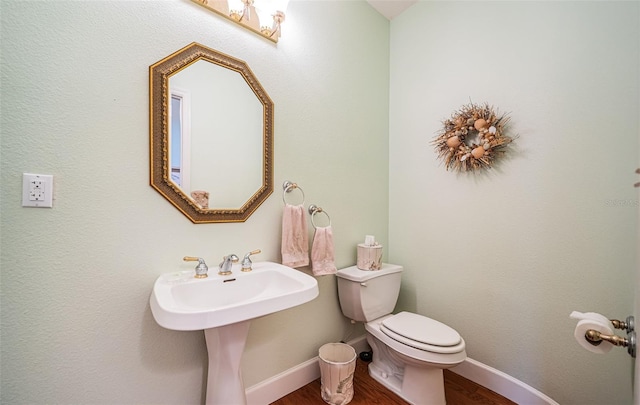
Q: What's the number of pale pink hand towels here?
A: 2